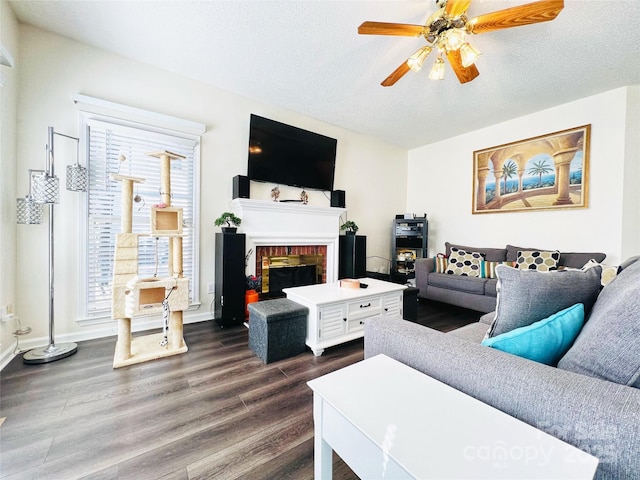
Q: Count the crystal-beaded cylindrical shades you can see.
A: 3